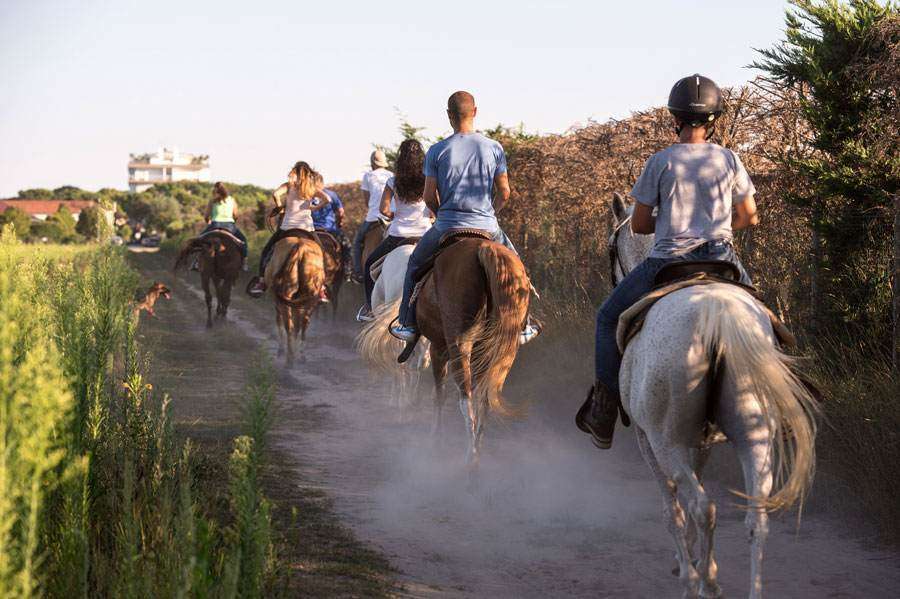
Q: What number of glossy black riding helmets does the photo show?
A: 1